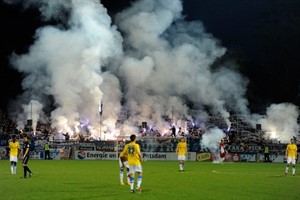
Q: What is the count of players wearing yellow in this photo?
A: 5